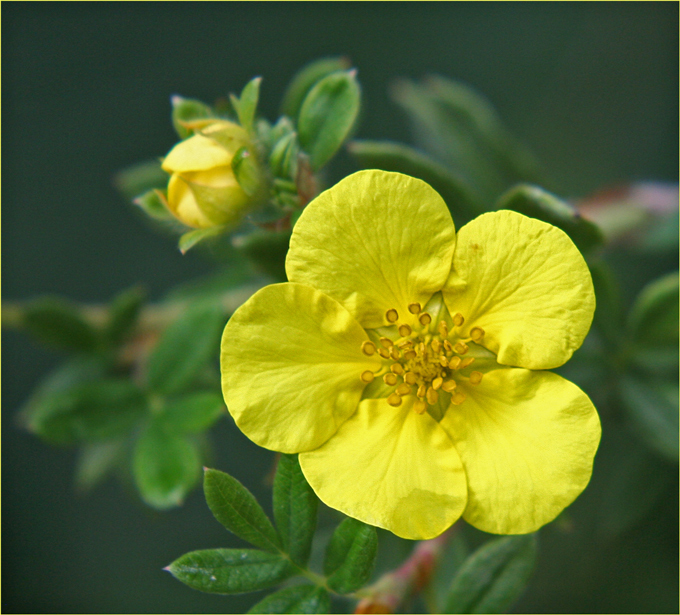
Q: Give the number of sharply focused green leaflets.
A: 5